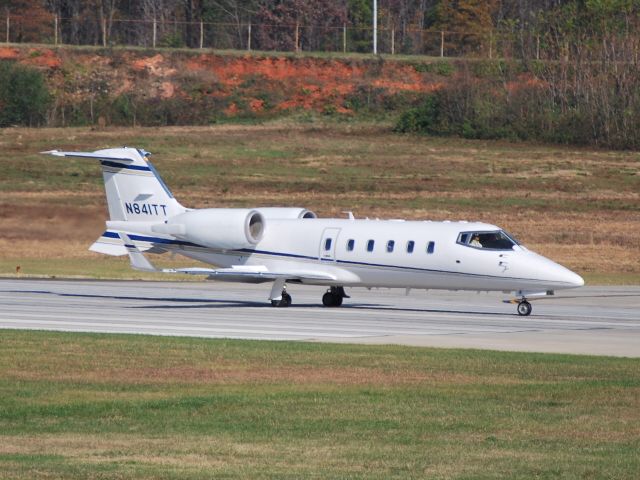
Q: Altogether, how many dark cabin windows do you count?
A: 6